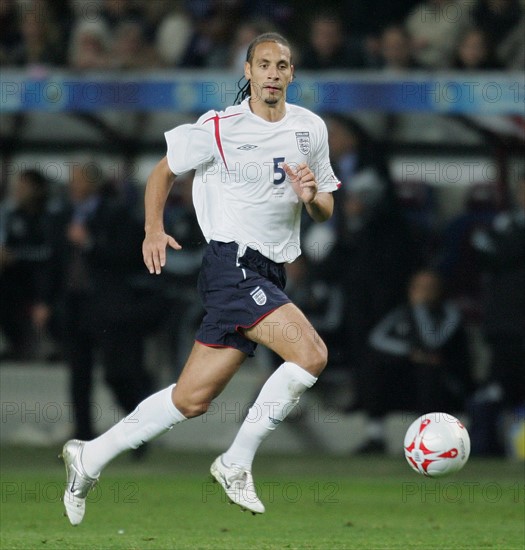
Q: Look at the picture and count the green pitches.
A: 1